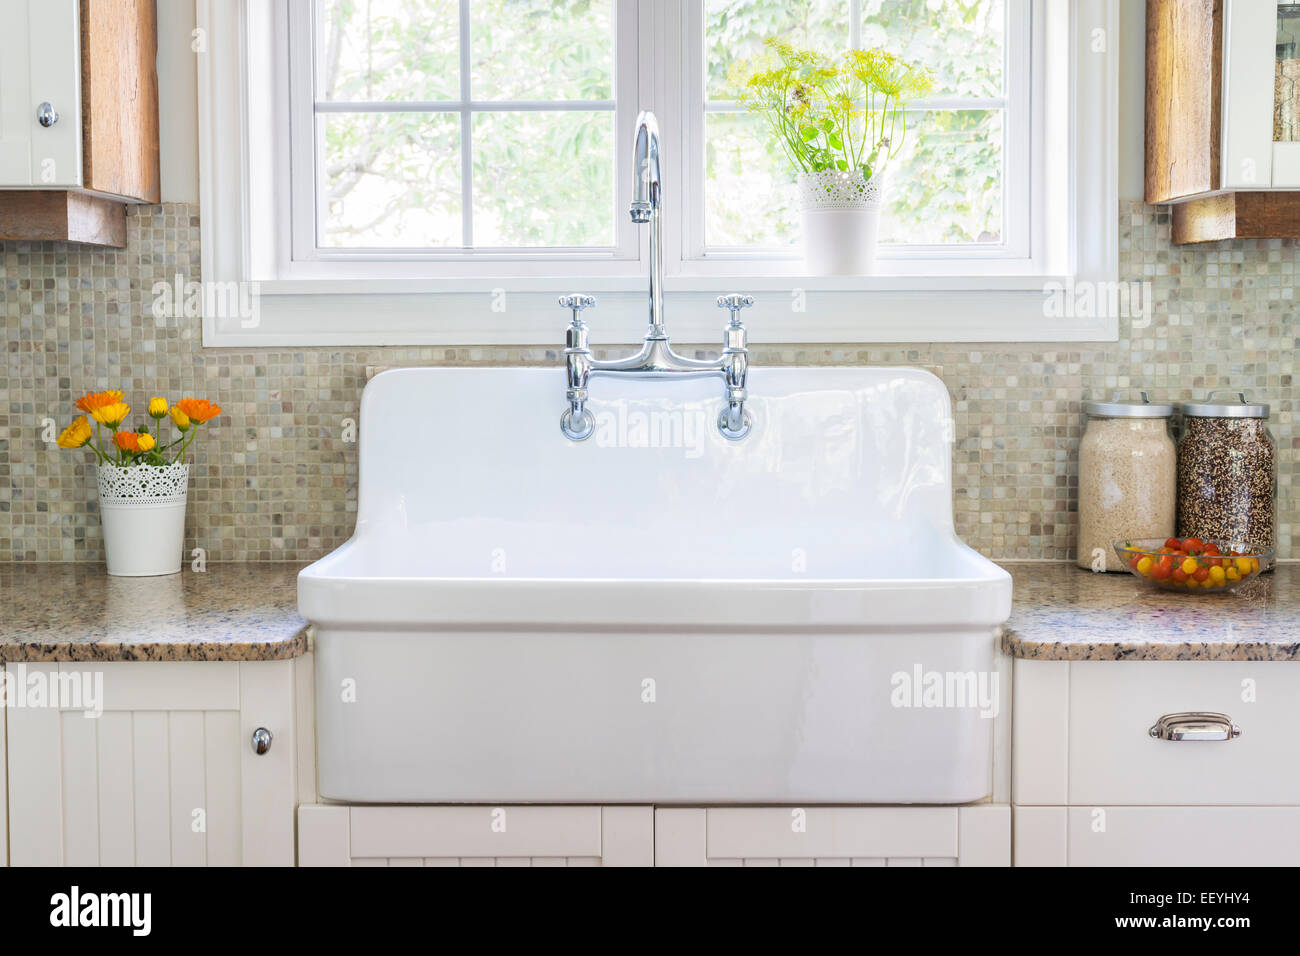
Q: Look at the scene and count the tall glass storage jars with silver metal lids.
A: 2